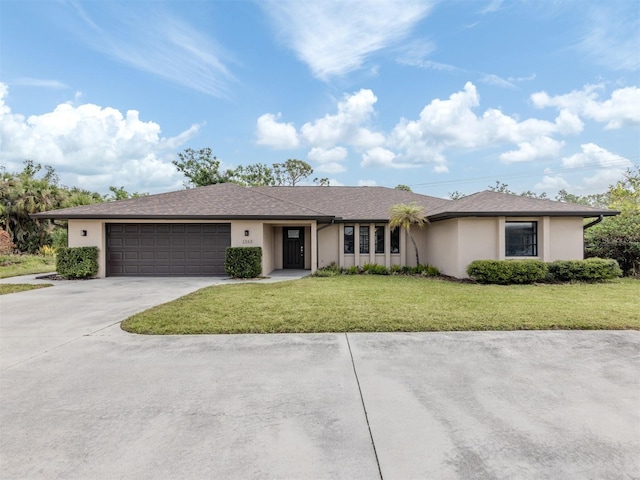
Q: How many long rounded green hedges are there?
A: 2